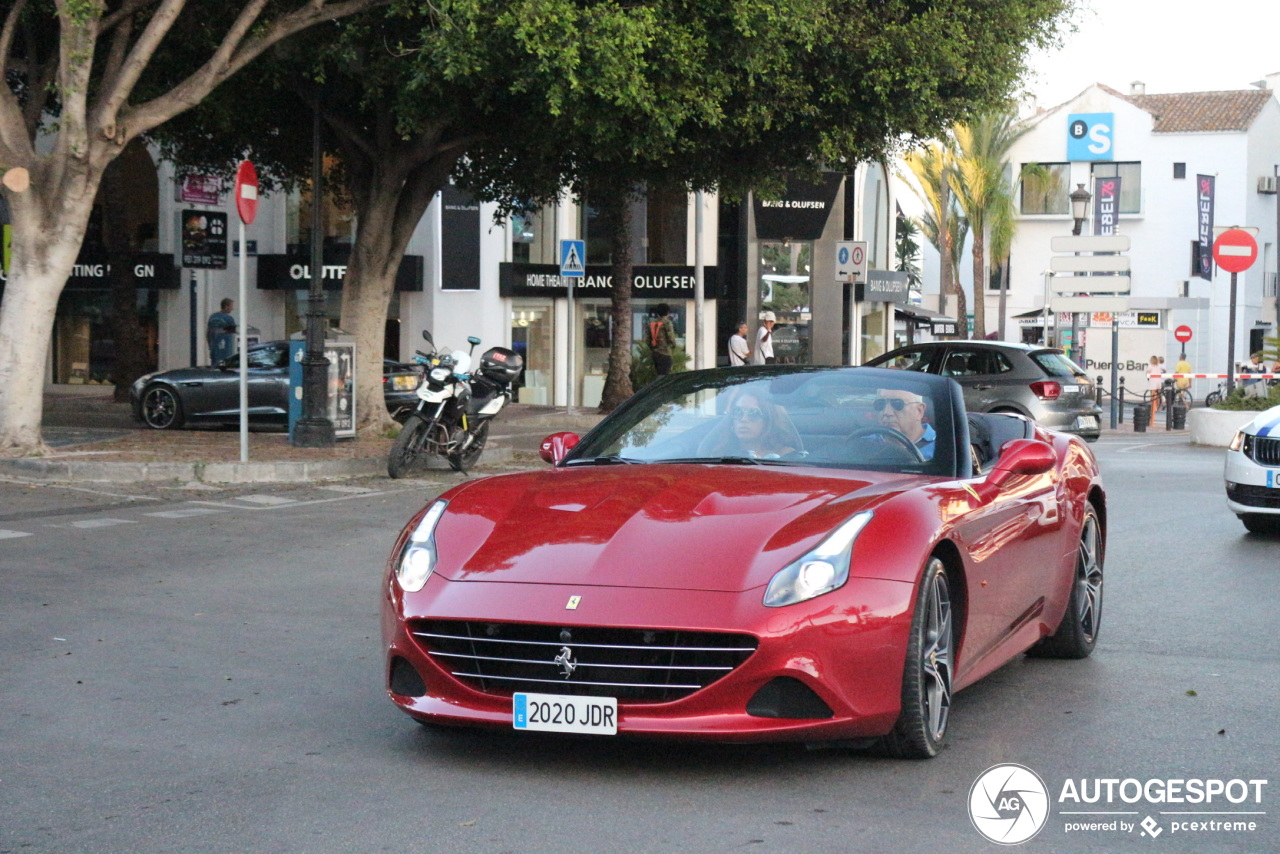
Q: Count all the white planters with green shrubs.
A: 1